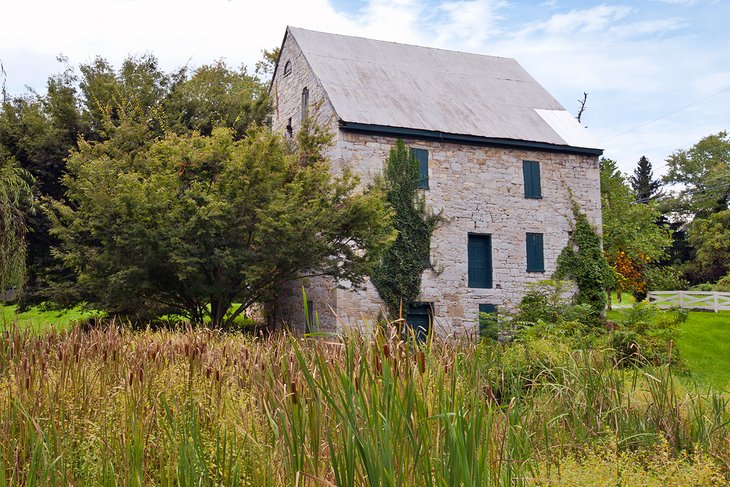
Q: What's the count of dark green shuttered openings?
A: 6